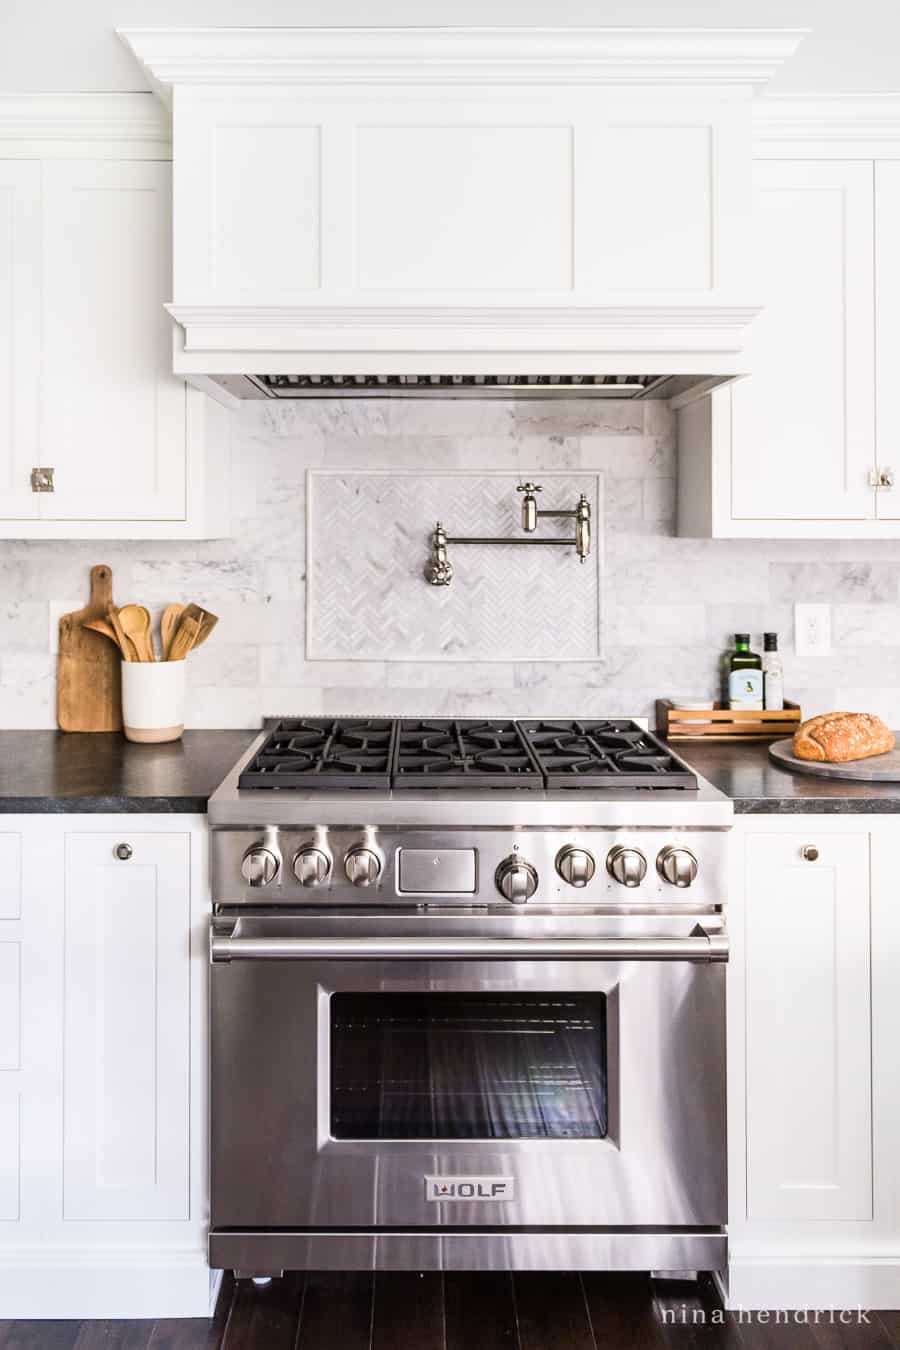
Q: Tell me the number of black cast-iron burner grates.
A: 3